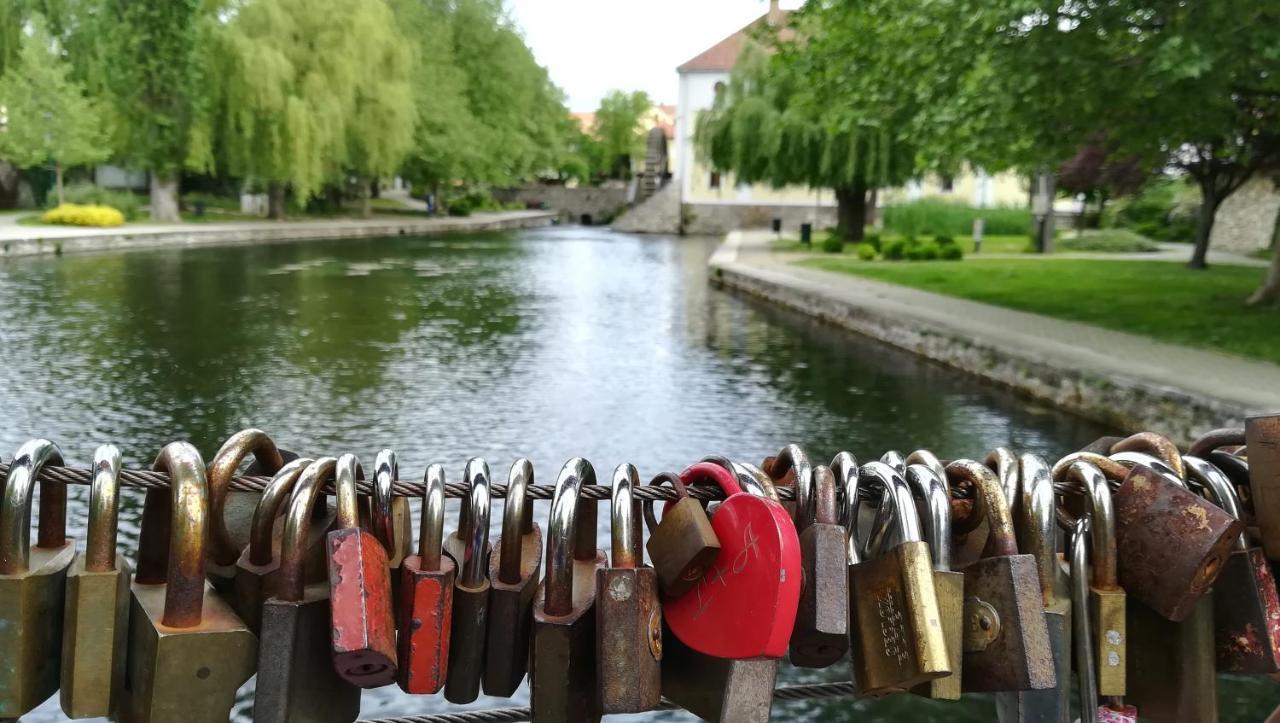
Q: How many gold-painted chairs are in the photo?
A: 0